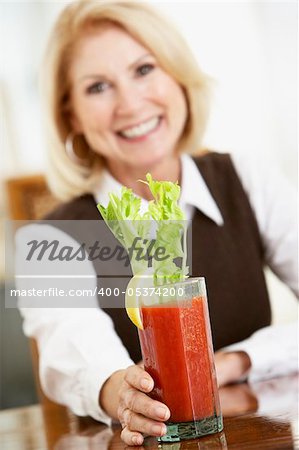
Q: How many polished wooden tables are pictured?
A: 1